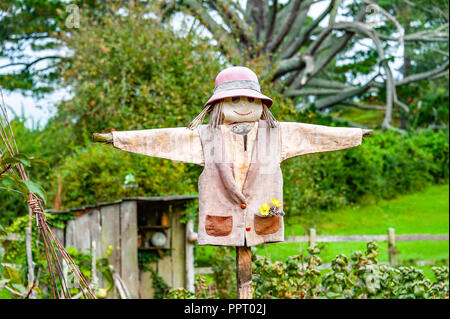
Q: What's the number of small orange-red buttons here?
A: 2